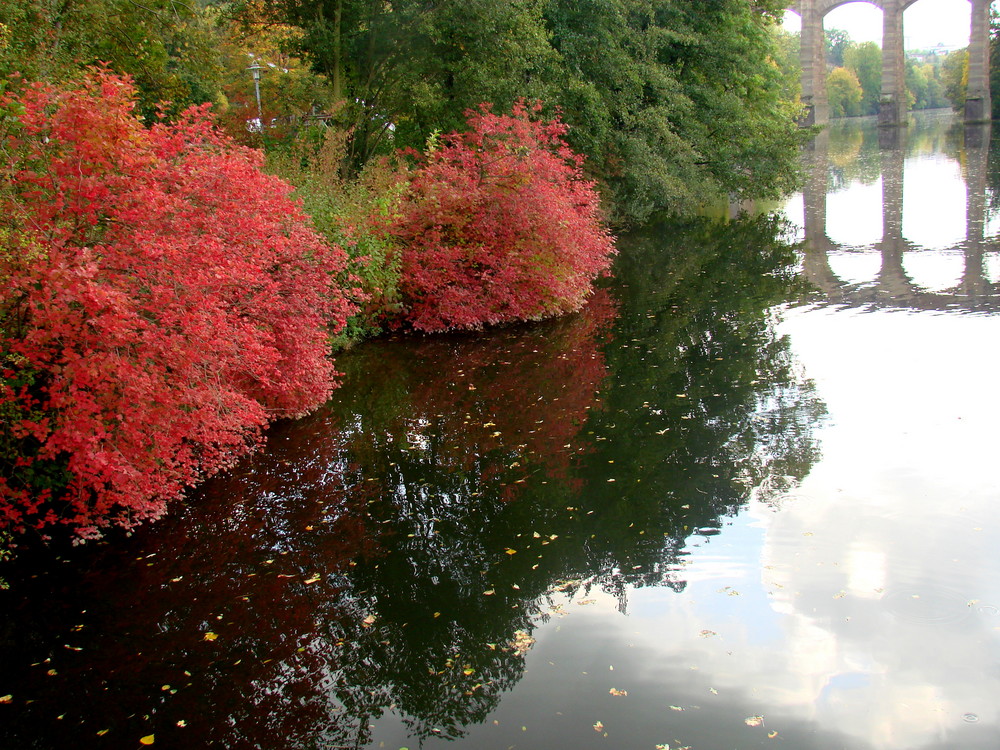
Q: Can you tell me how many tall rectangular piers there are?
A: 3